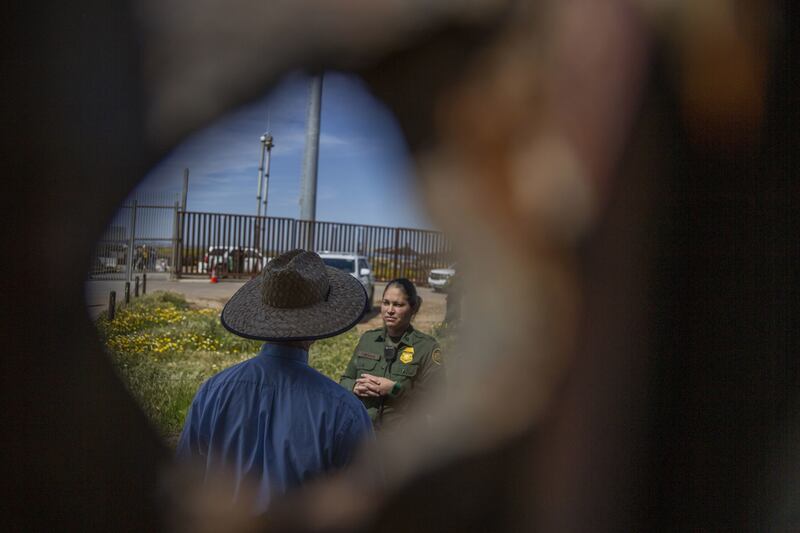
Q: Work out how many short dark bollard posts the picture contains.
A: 4